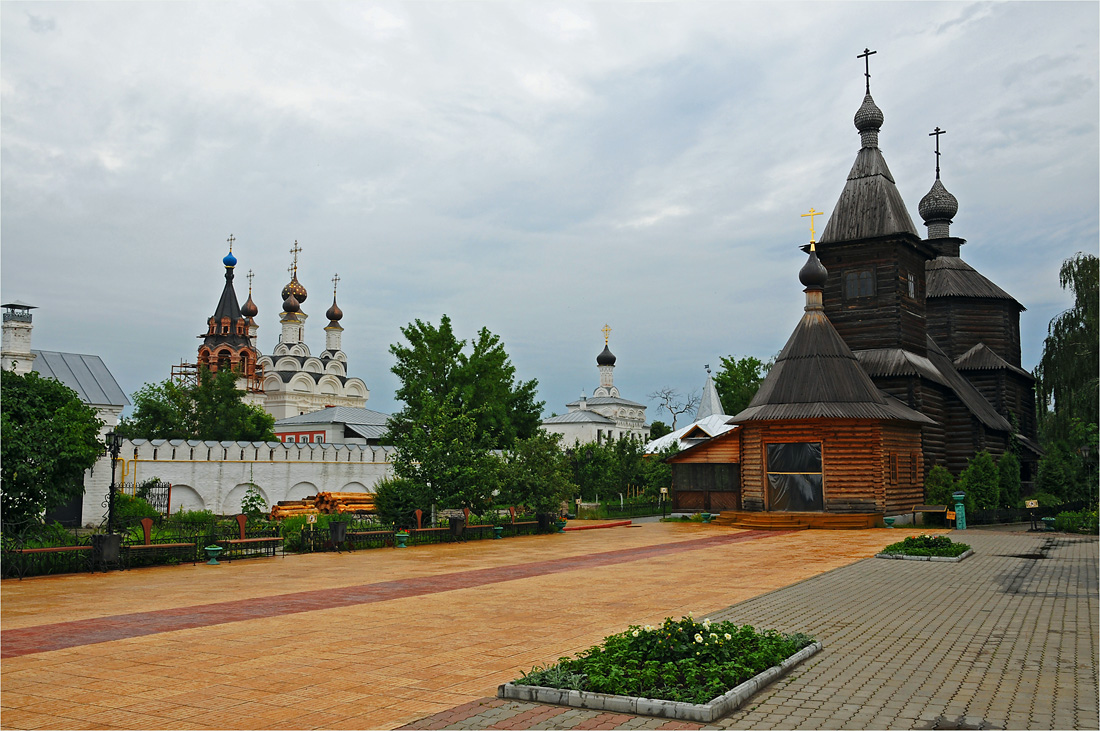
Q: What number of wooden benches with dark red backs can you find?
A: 5